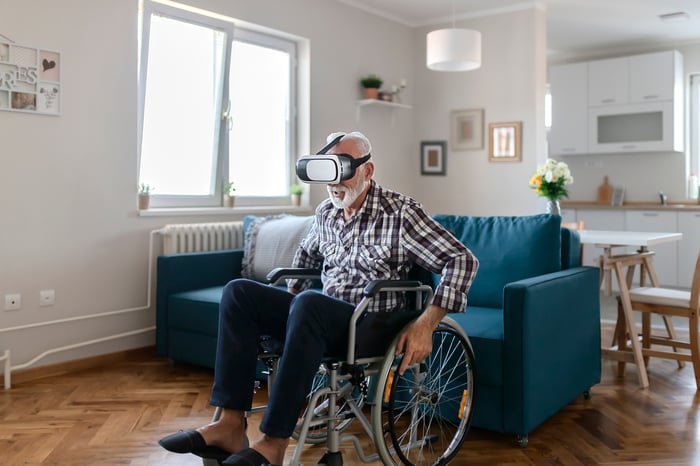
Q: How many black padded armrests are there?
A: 2